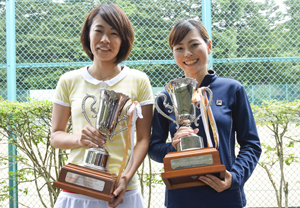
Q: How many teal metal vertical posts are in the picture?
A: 2